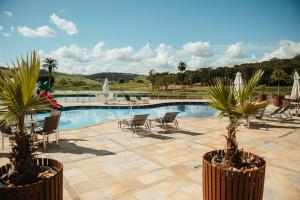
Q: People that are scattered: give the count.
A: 0